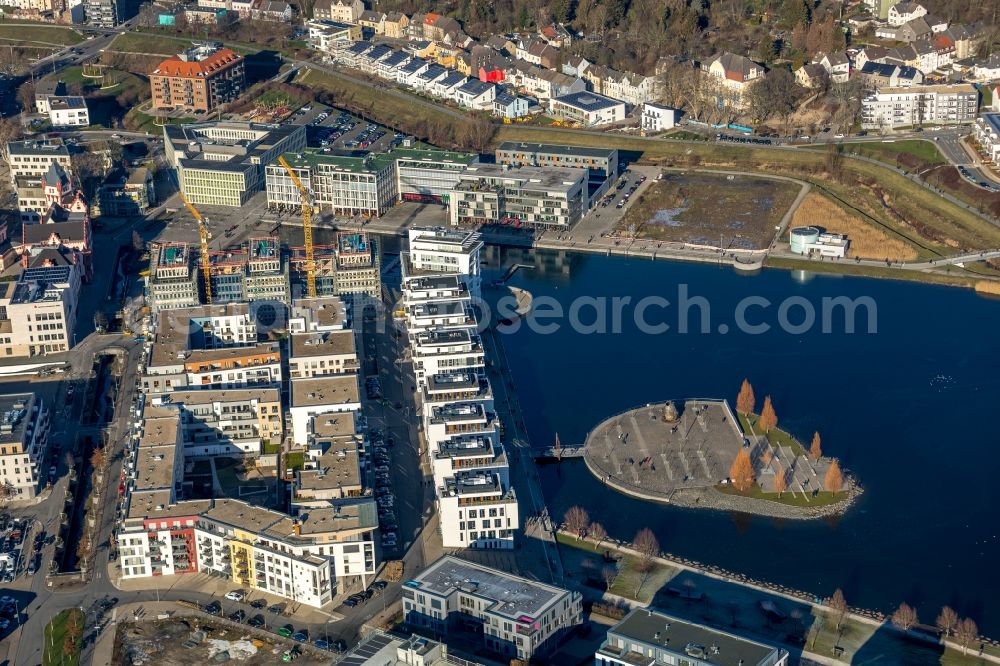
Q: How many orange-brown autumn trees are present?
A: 7